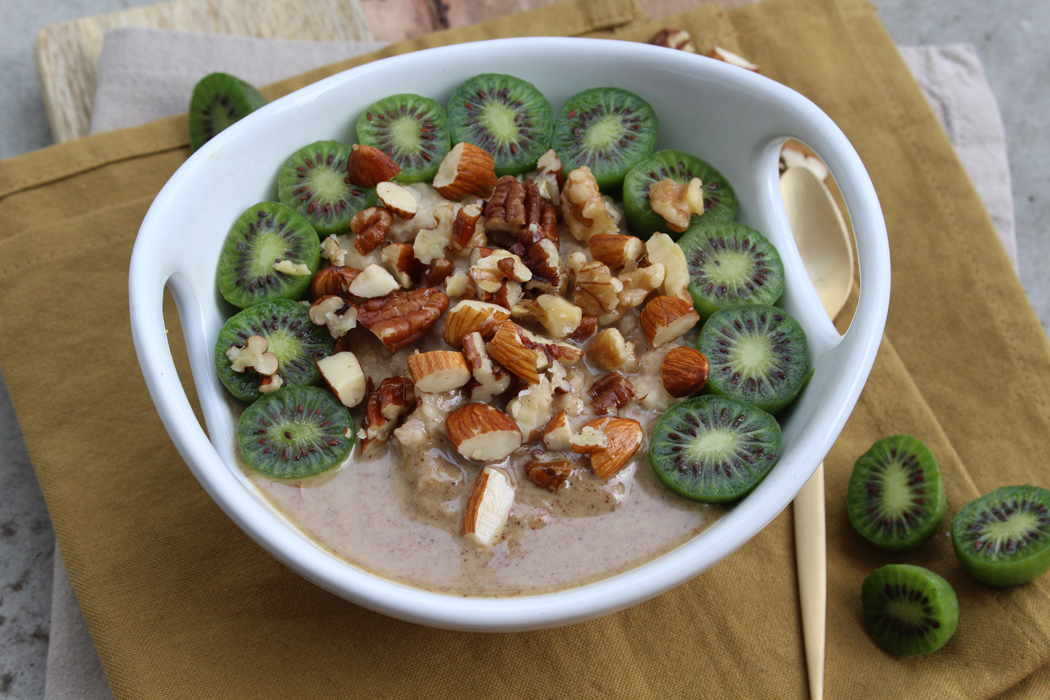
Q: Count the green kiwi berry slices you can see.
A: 15